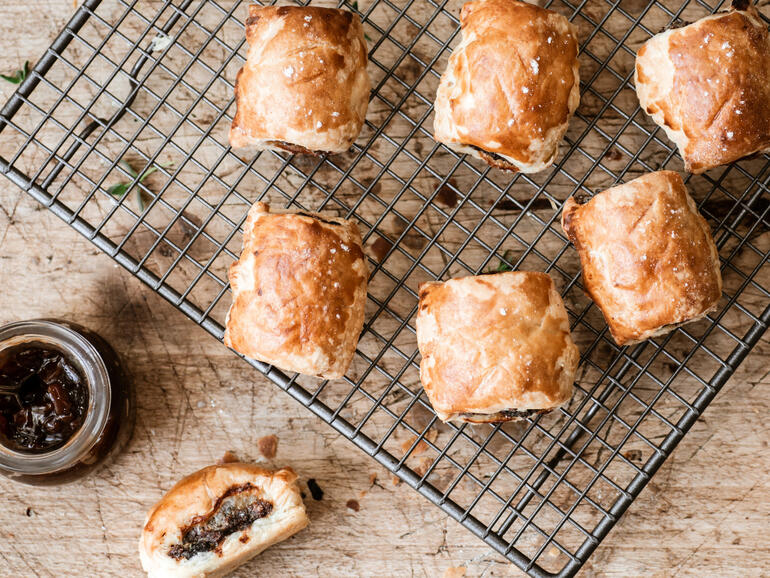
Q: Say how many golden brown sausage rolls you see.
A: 7